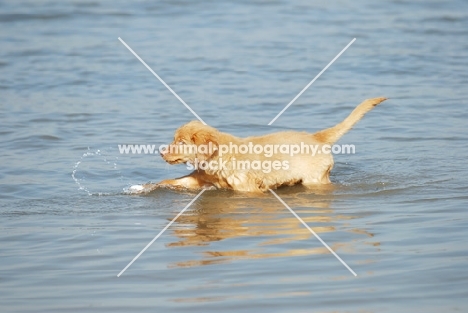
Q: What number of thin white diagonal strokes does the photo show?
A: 4